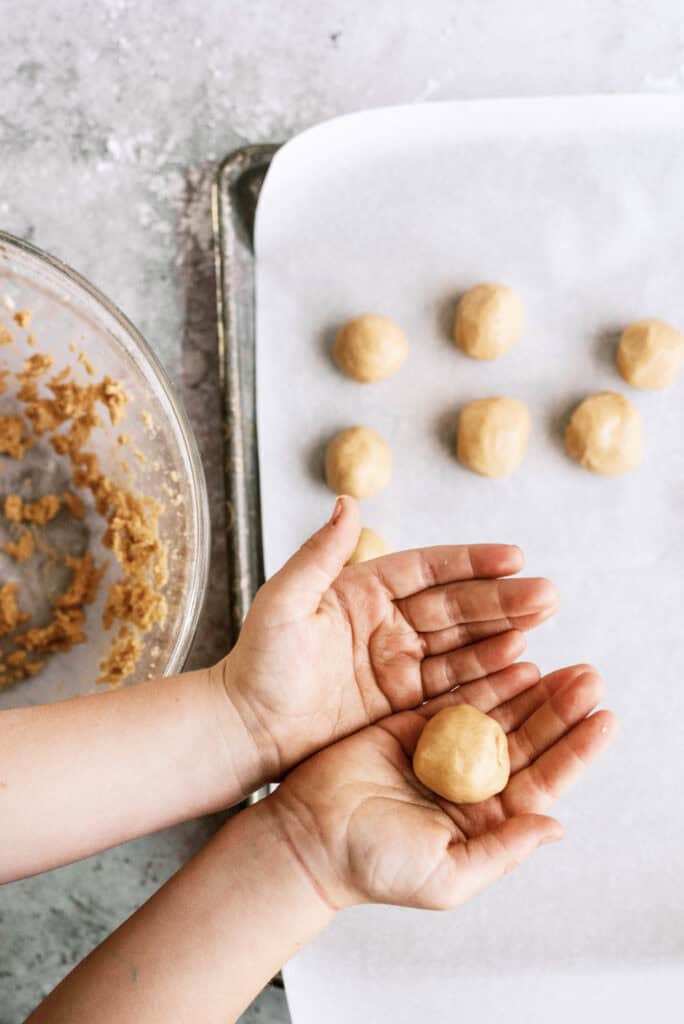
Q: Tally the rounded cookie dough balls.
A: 8